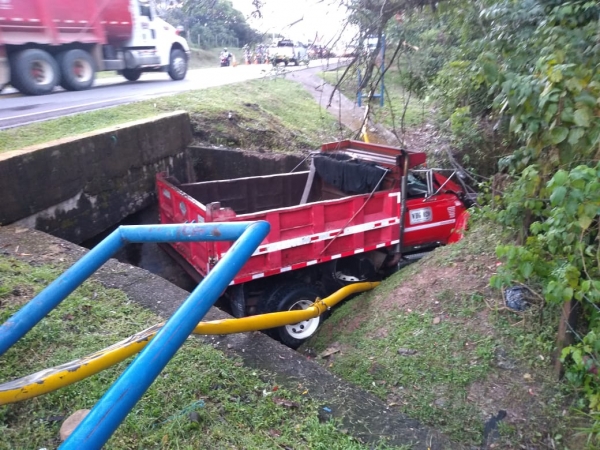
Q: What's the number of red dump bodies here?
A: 2